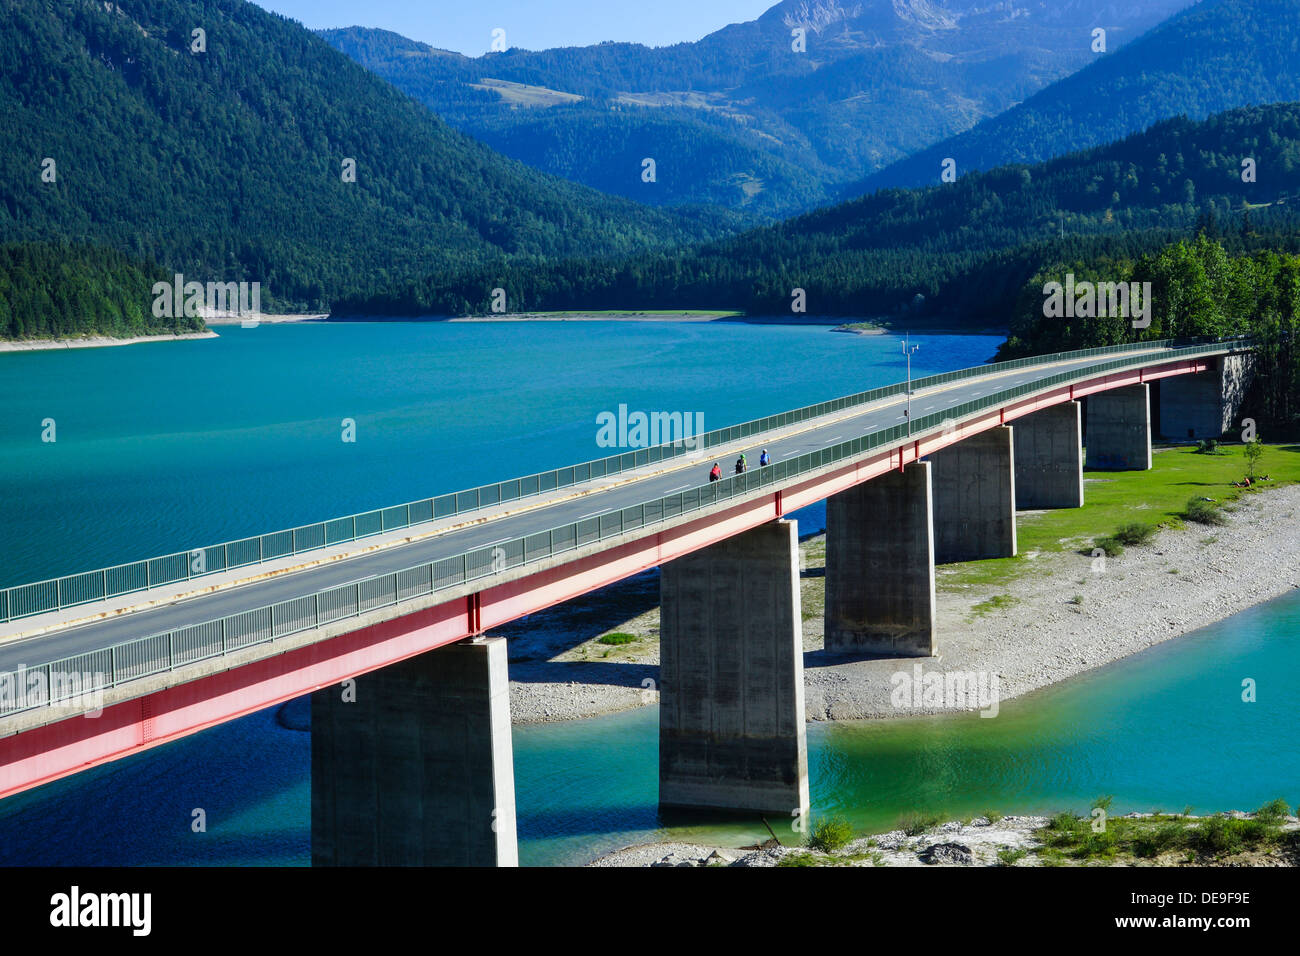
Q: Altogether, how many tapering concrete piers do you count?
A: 6